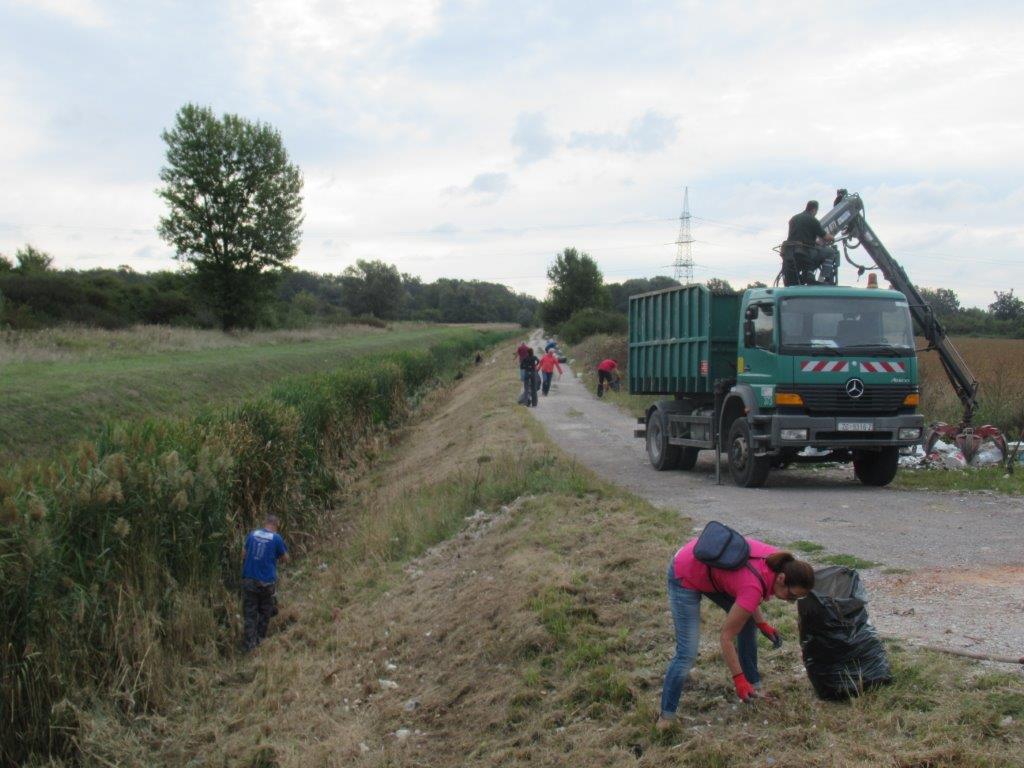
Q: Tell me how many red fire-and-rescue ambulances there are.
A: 0